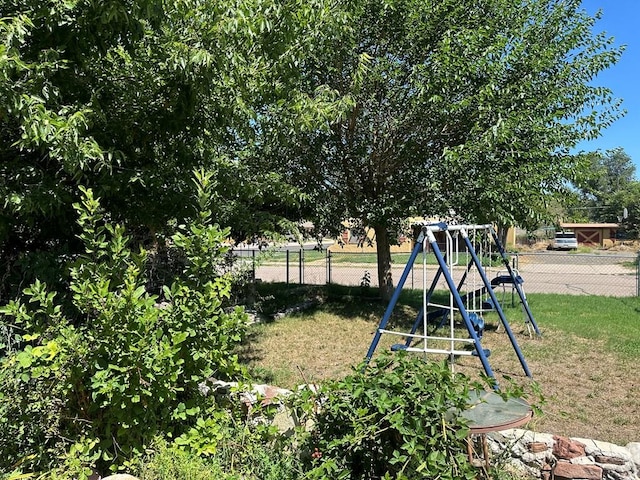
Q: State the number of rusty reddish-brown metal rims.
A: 1